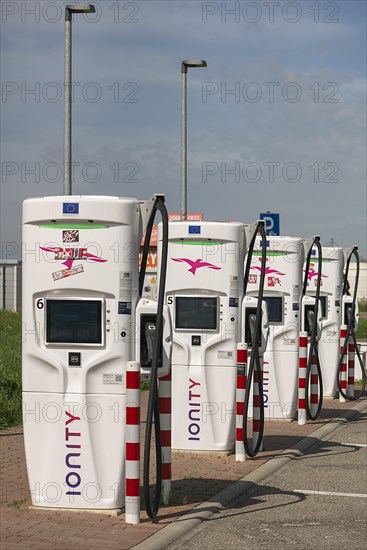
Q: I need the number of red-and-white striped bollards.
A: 8